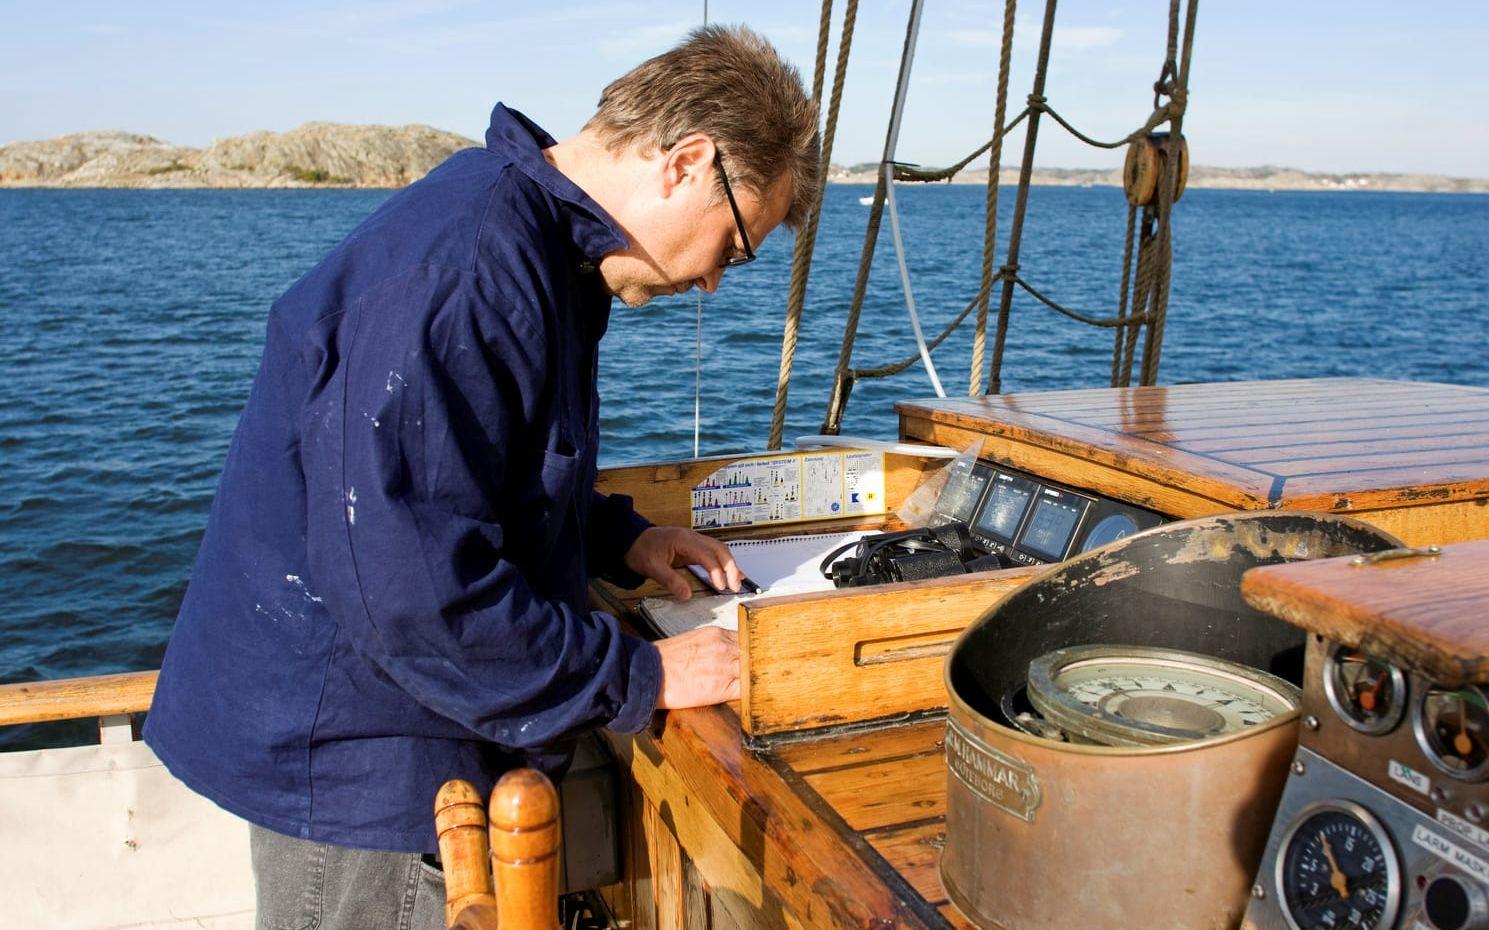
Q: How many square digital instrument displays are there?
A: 3